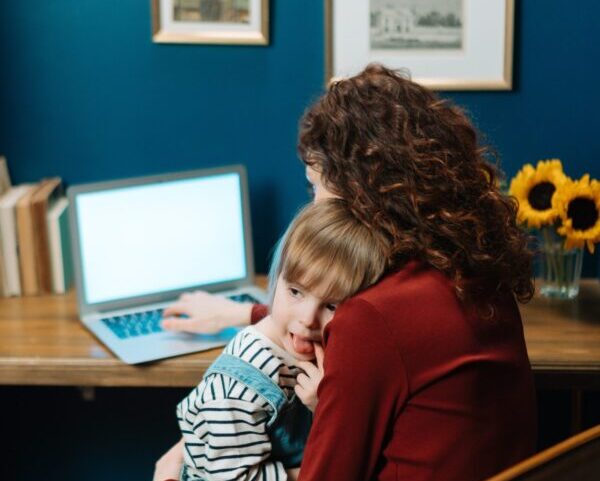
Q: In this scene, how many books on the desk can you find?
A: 5